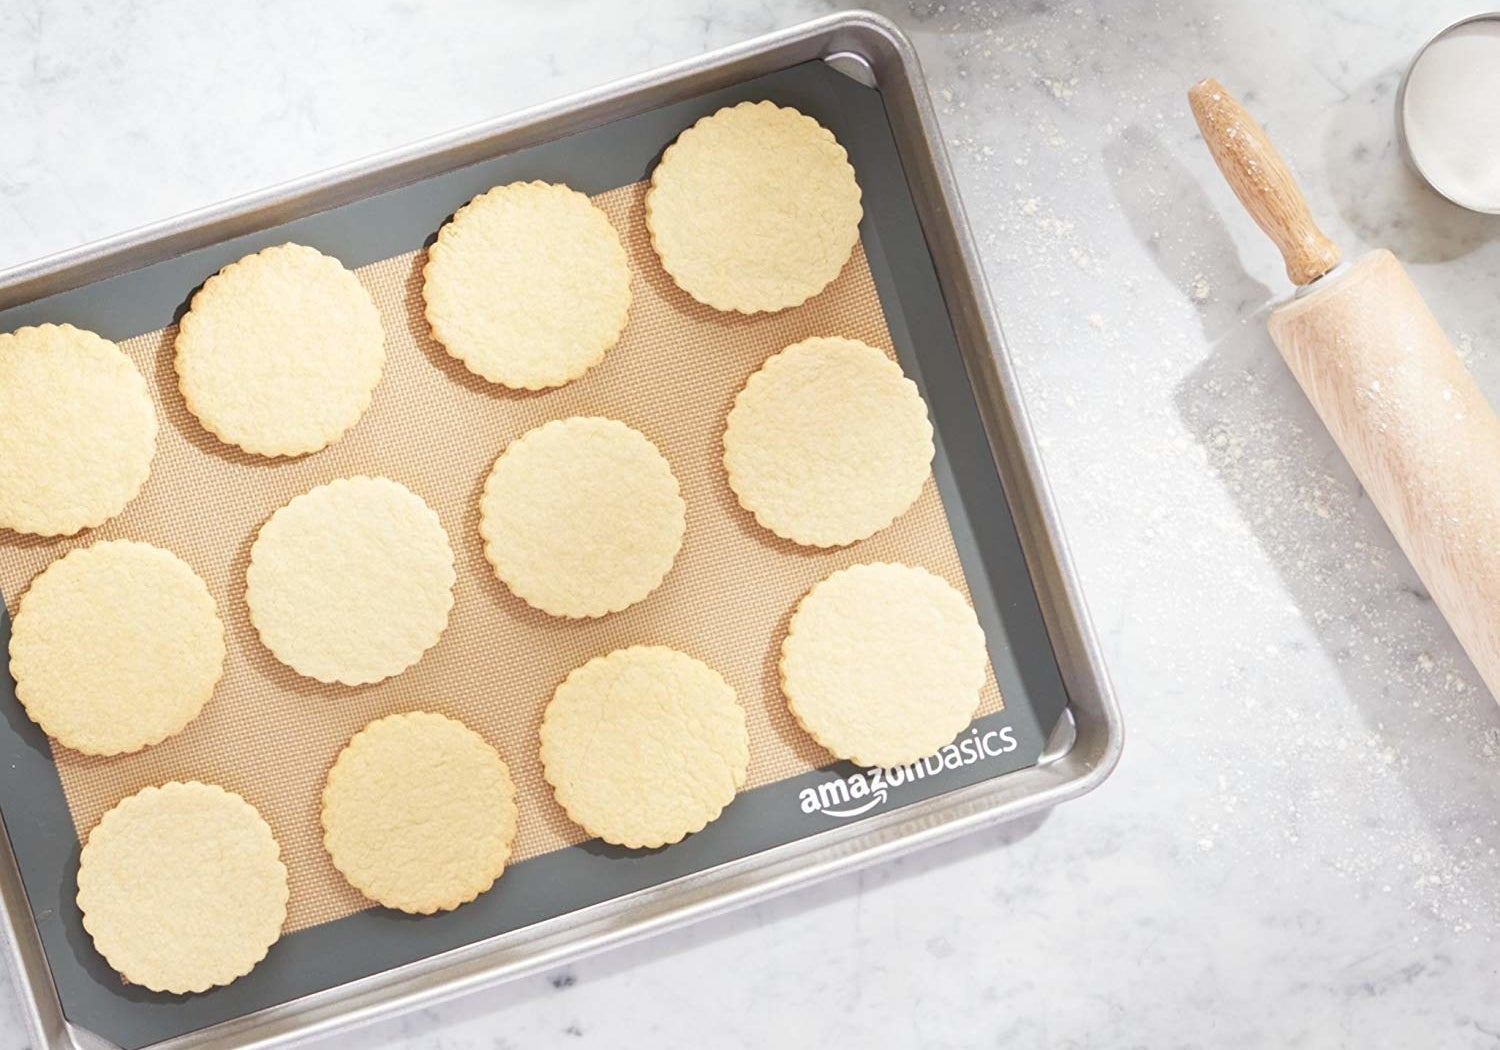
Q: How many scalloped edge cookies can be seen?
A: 12